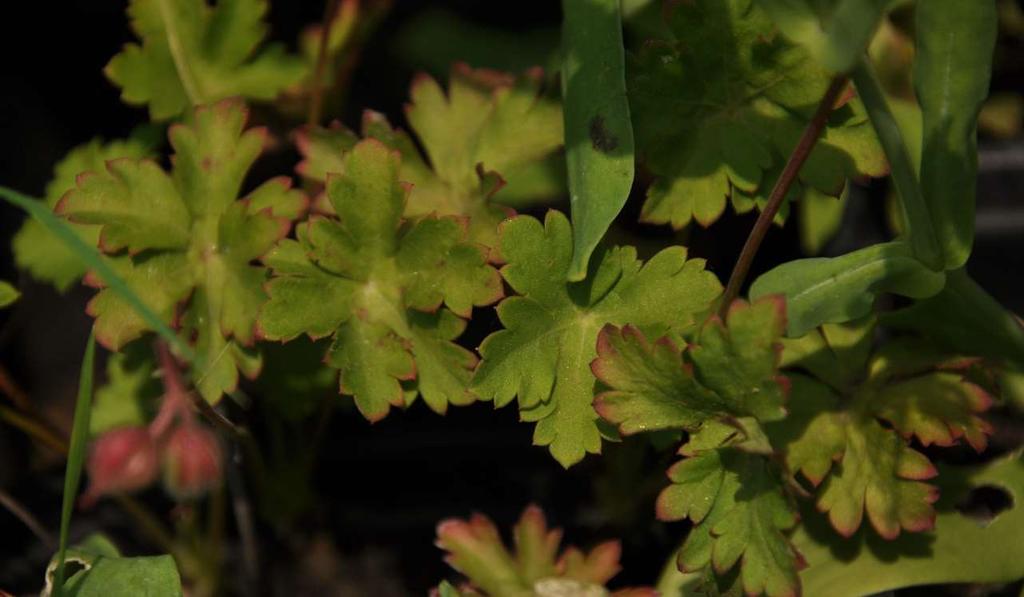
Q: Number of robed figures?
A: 0